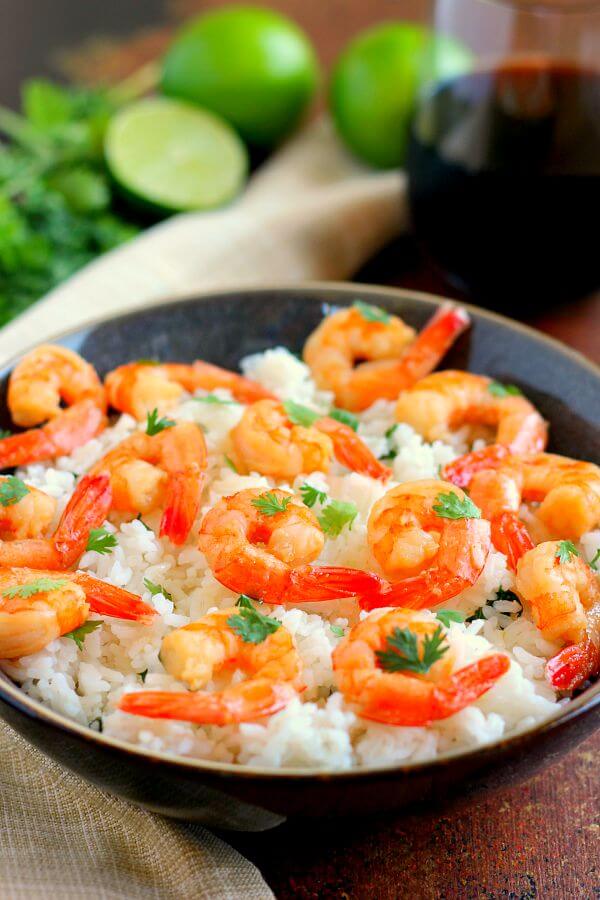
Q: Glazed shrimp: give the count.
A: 14